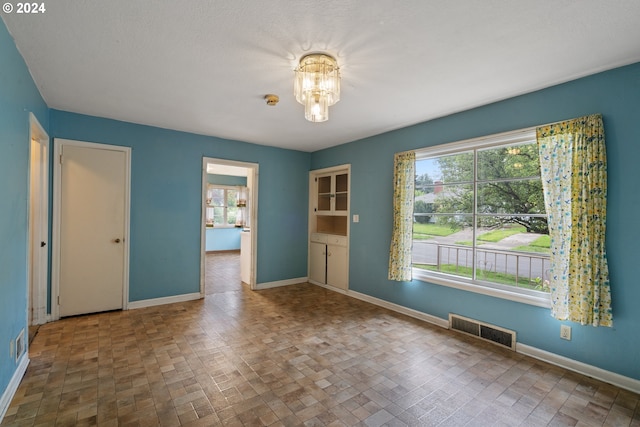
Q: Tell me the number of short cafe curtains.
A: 4